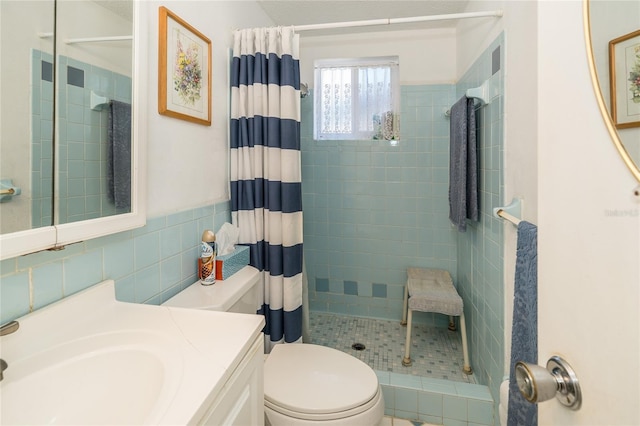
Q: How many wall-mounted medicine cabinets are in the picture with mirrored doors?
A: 1